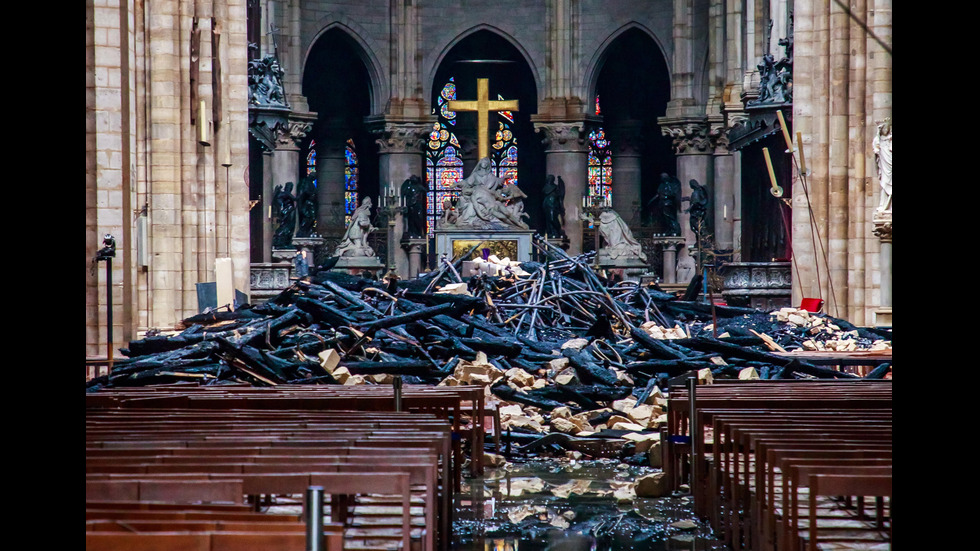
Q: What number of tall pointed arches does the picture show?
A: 3